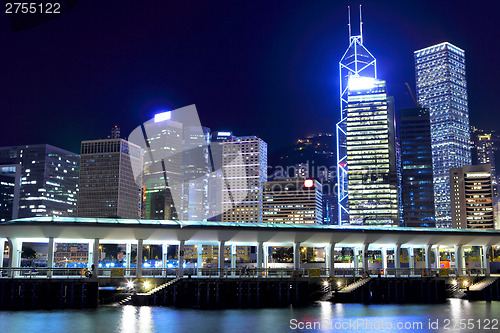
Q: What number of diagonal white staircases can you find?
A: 3